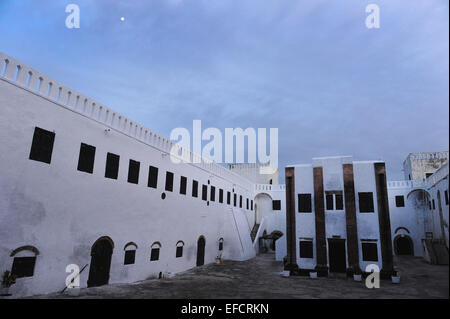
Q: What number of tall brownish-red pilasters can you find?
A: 4